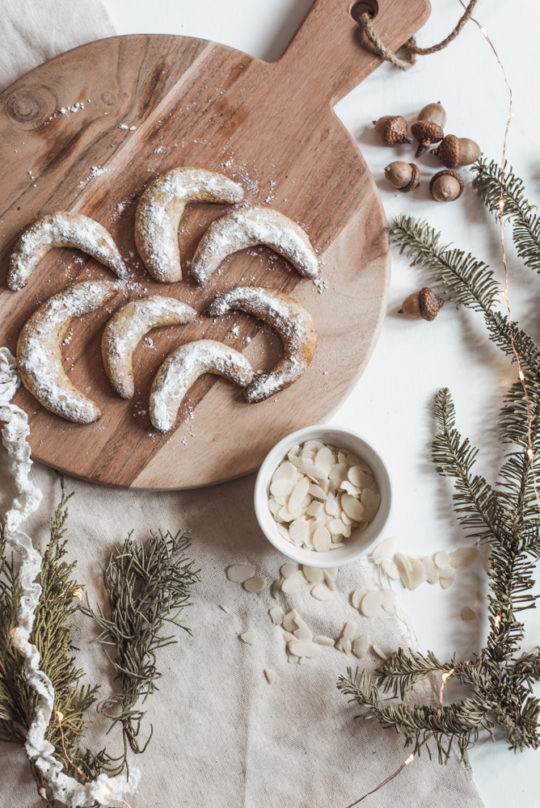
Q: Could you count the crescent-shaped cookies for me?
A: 7